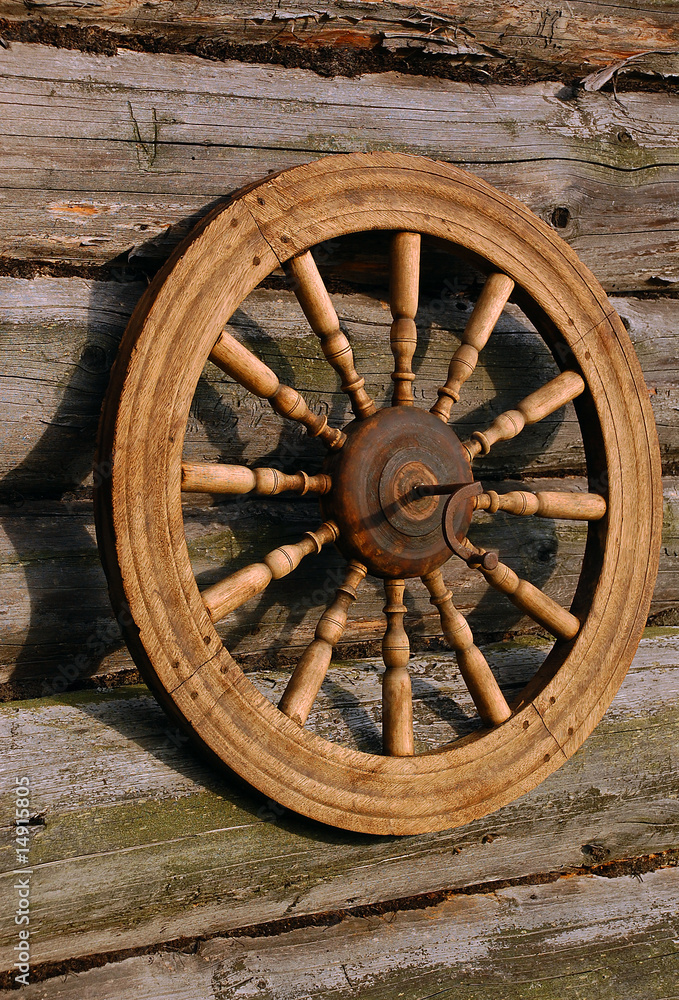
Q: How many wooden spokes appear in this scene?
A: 12